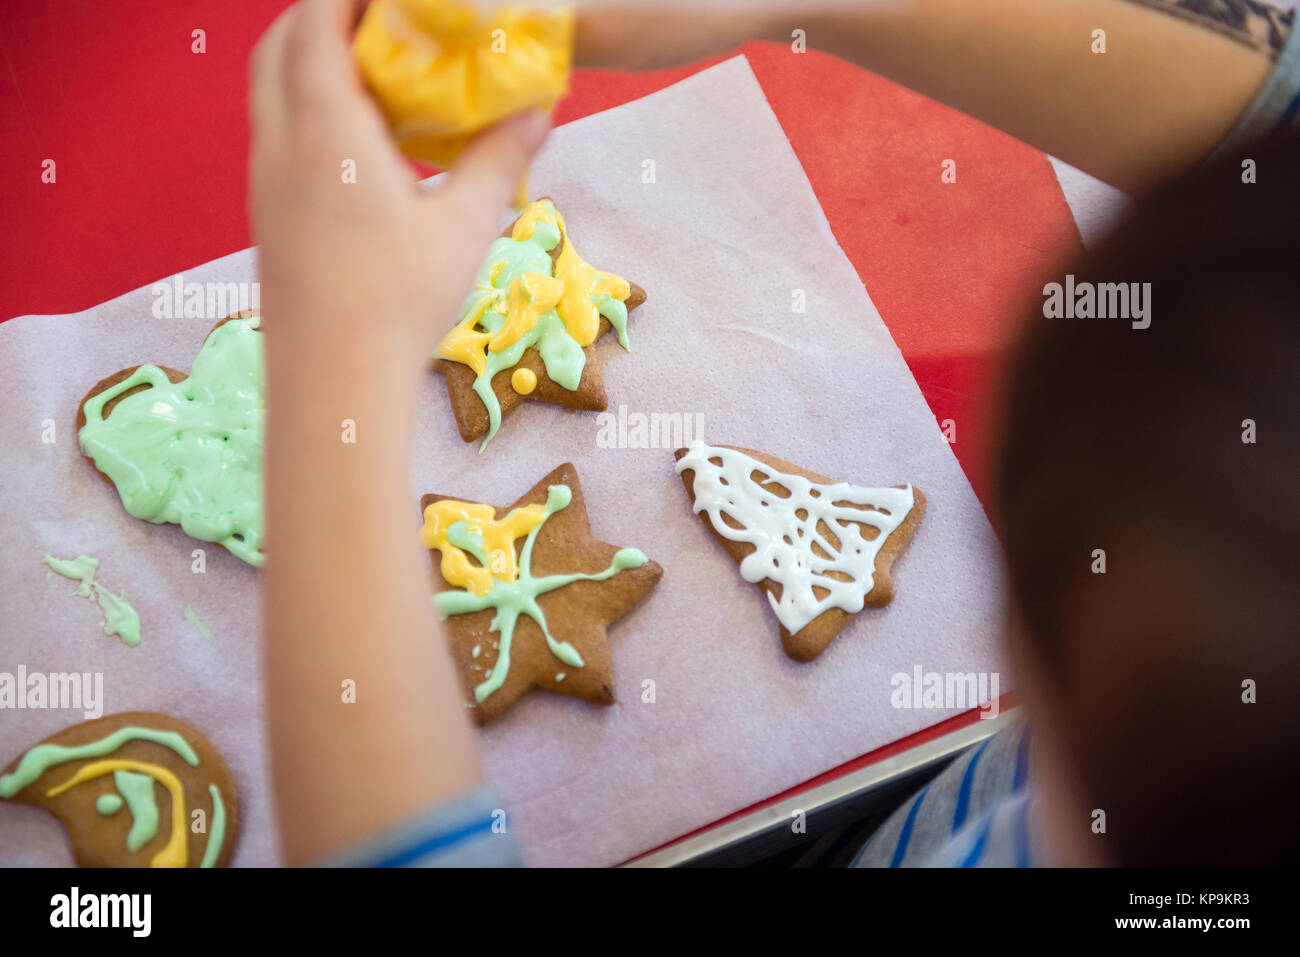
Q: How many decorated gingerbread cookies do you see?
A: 5